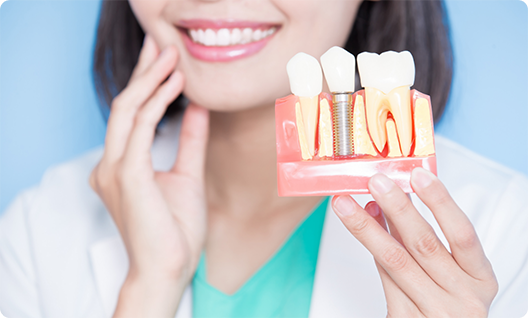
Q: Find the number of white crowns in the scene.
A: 3